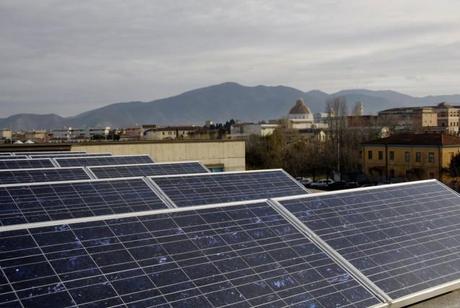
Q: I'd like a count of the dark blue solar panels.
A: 12